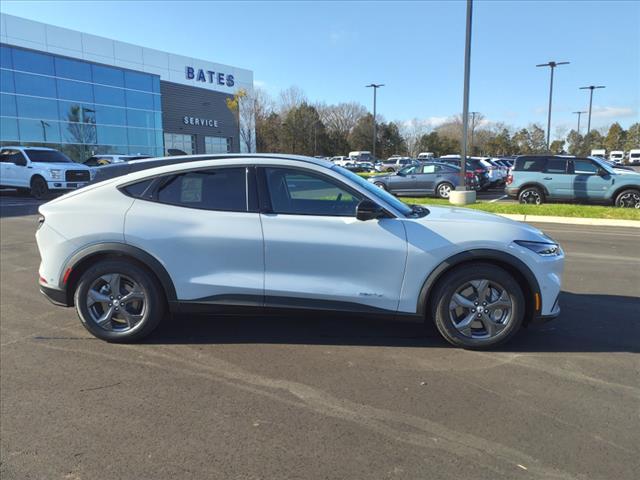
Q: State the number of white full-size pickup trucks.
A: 1